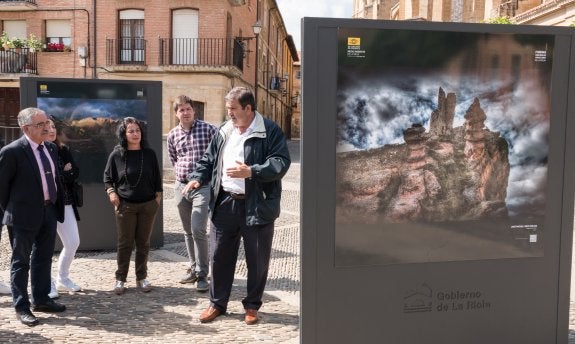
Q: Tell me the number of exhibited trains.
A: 0